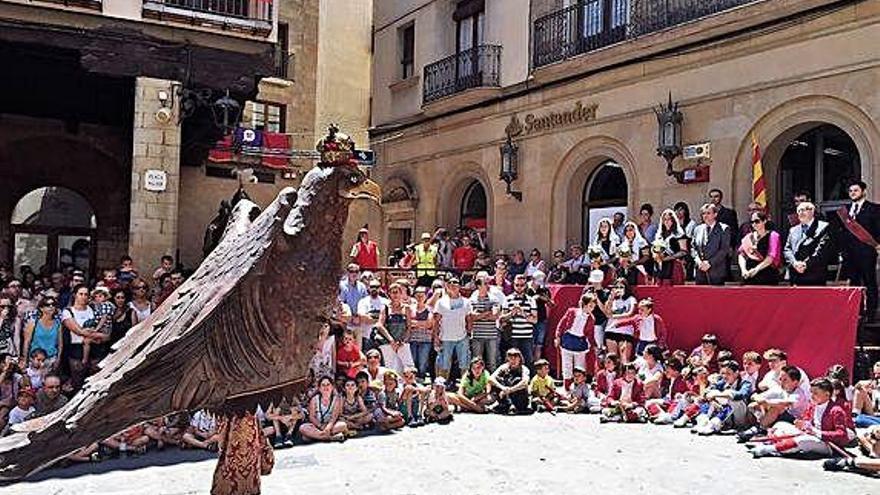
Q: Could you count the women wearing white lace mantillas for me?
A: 3